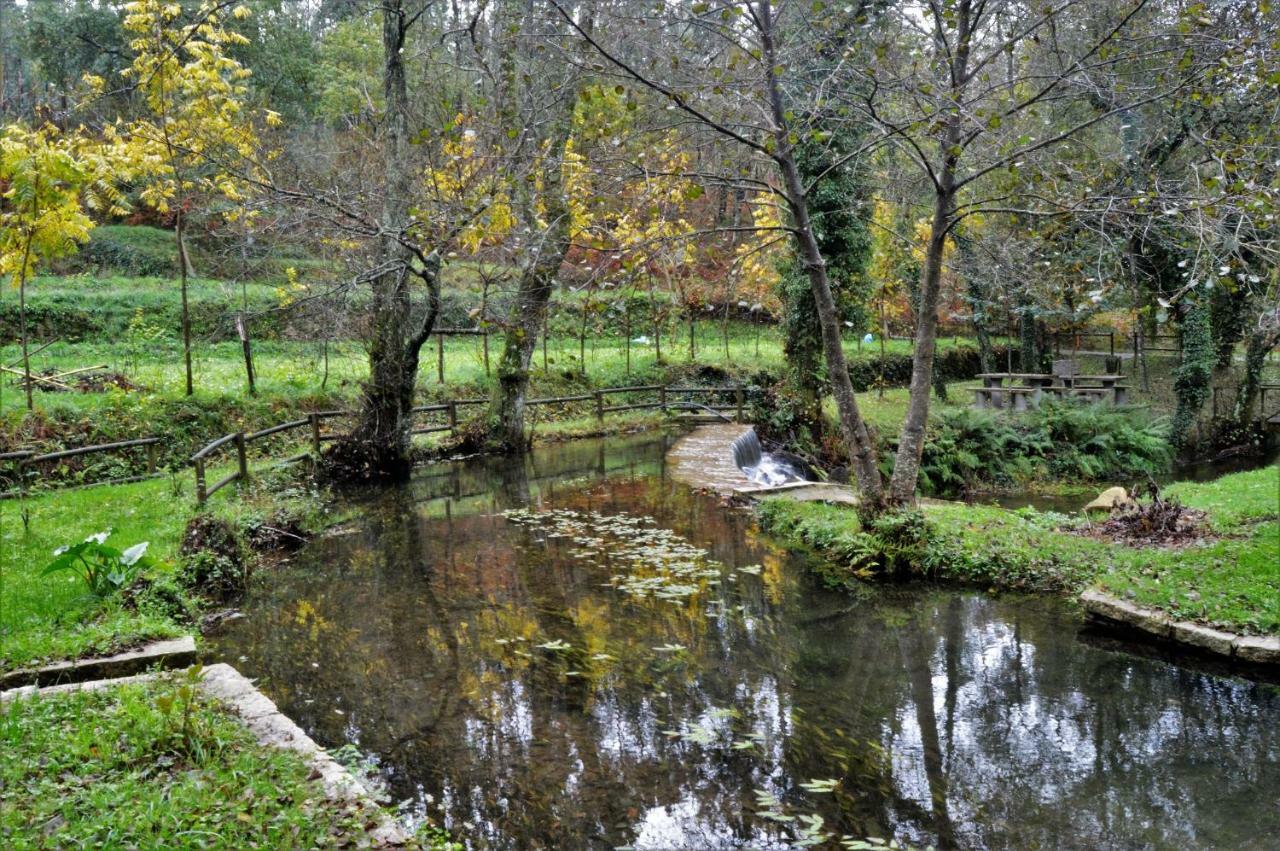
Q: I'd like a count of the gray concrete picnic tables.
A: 2